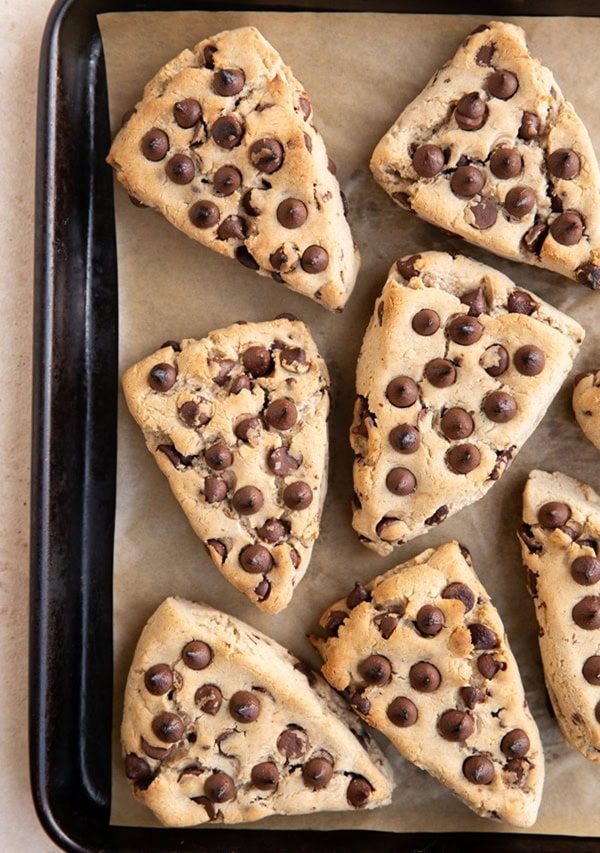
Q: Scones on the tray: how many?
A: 8